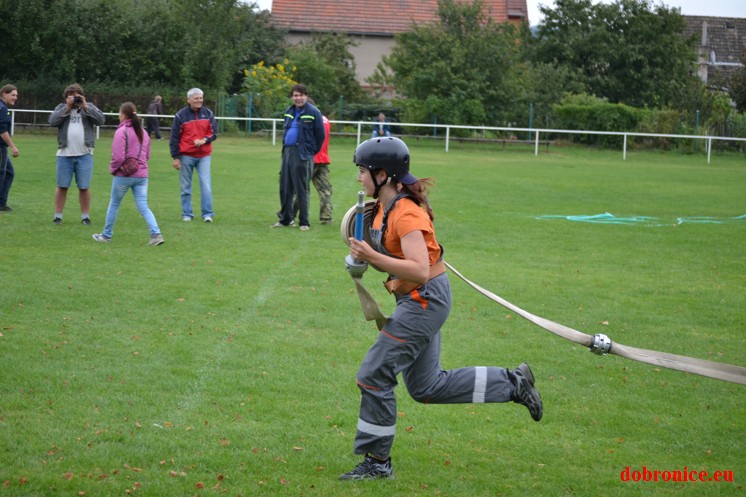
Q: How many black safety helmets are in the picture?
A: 1